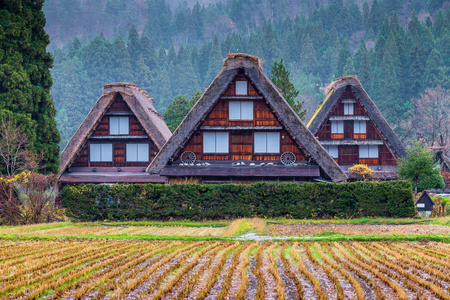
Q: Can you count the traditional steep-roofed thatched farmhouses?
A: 3